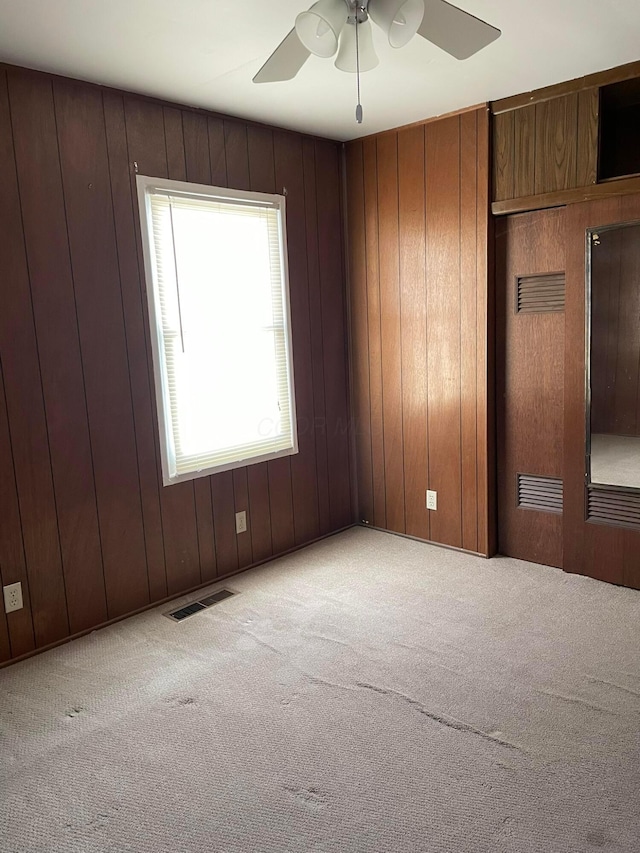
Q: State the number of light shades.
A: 3